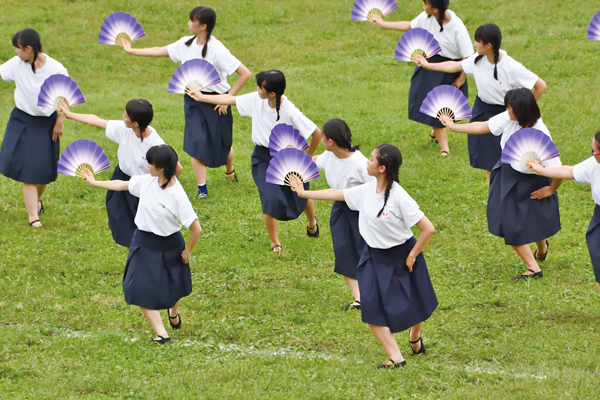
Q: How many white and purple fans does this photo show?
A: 11